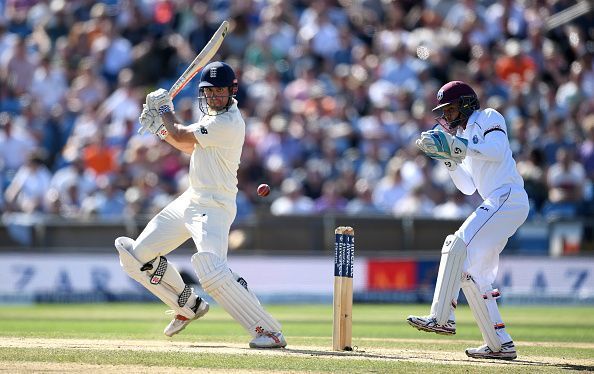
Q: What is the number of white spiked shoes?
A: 4